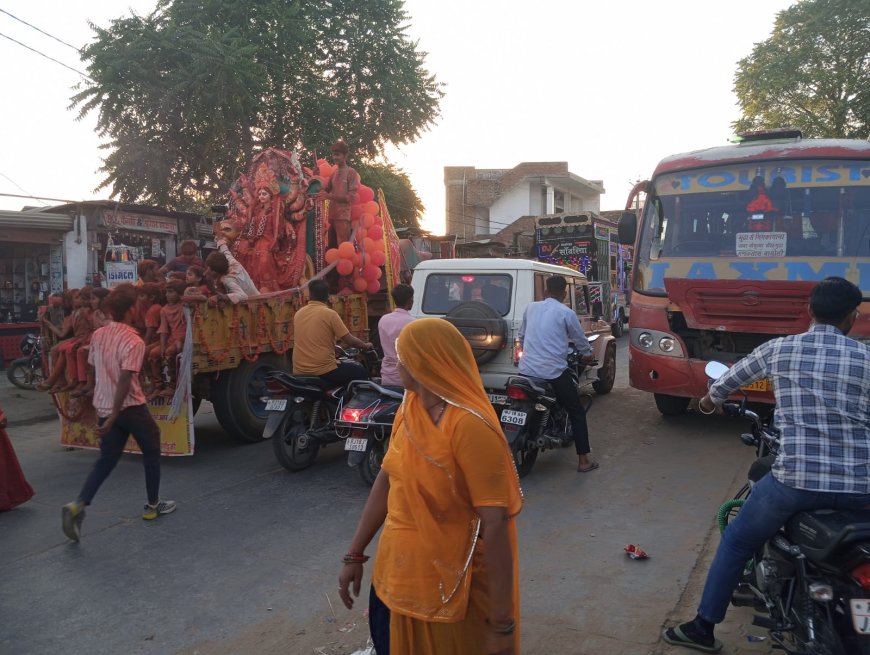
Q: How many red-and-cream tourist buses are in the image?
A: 1